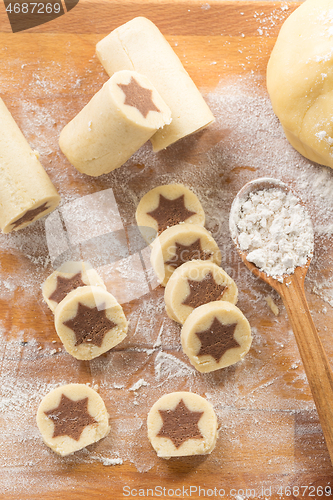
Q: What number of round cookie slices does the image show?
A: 8